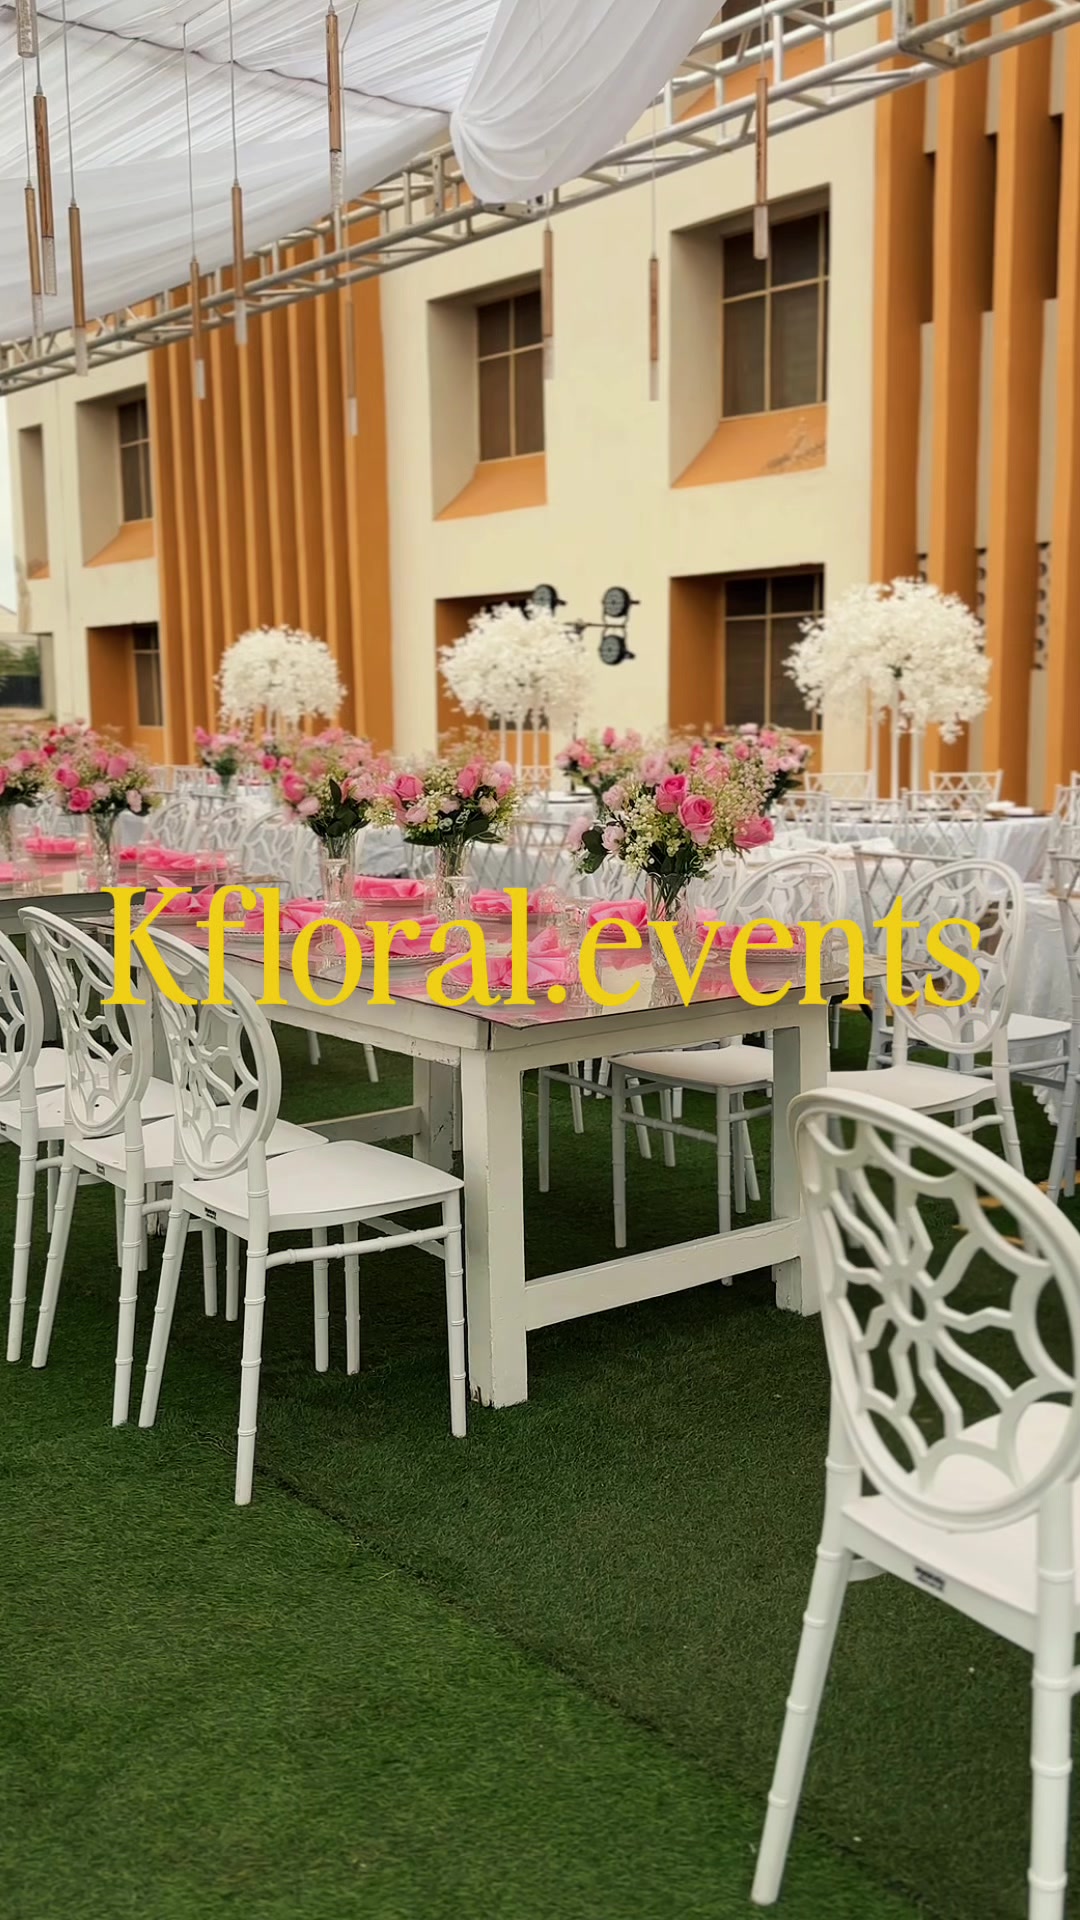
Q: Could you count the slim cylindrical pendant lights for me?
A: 11